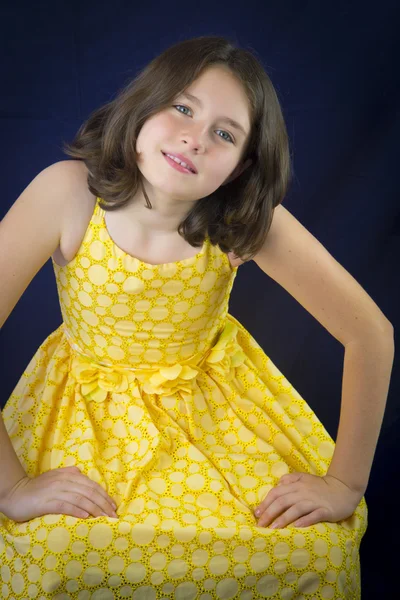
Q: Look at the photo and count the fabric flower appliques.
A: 3